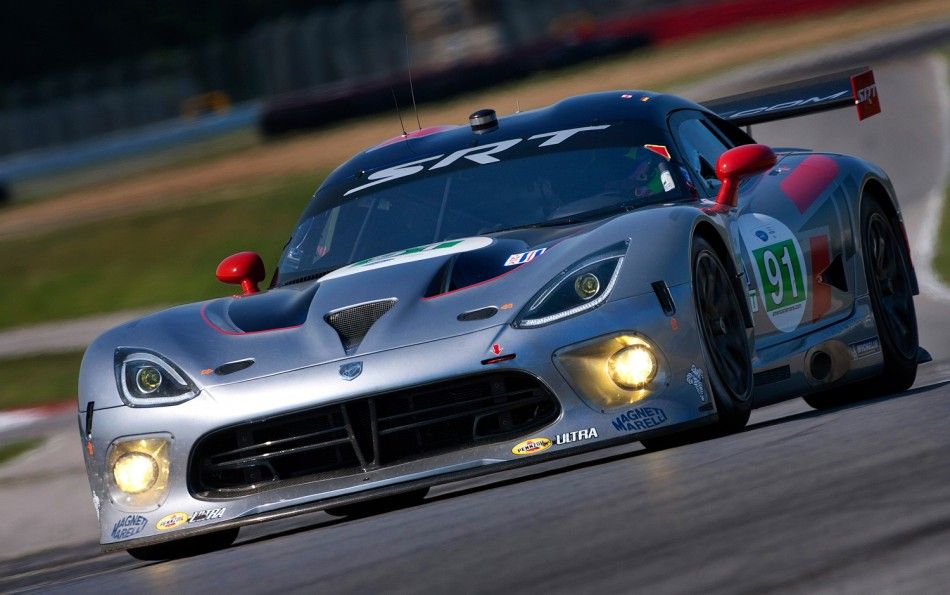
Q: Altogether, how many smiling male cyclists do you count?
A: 0